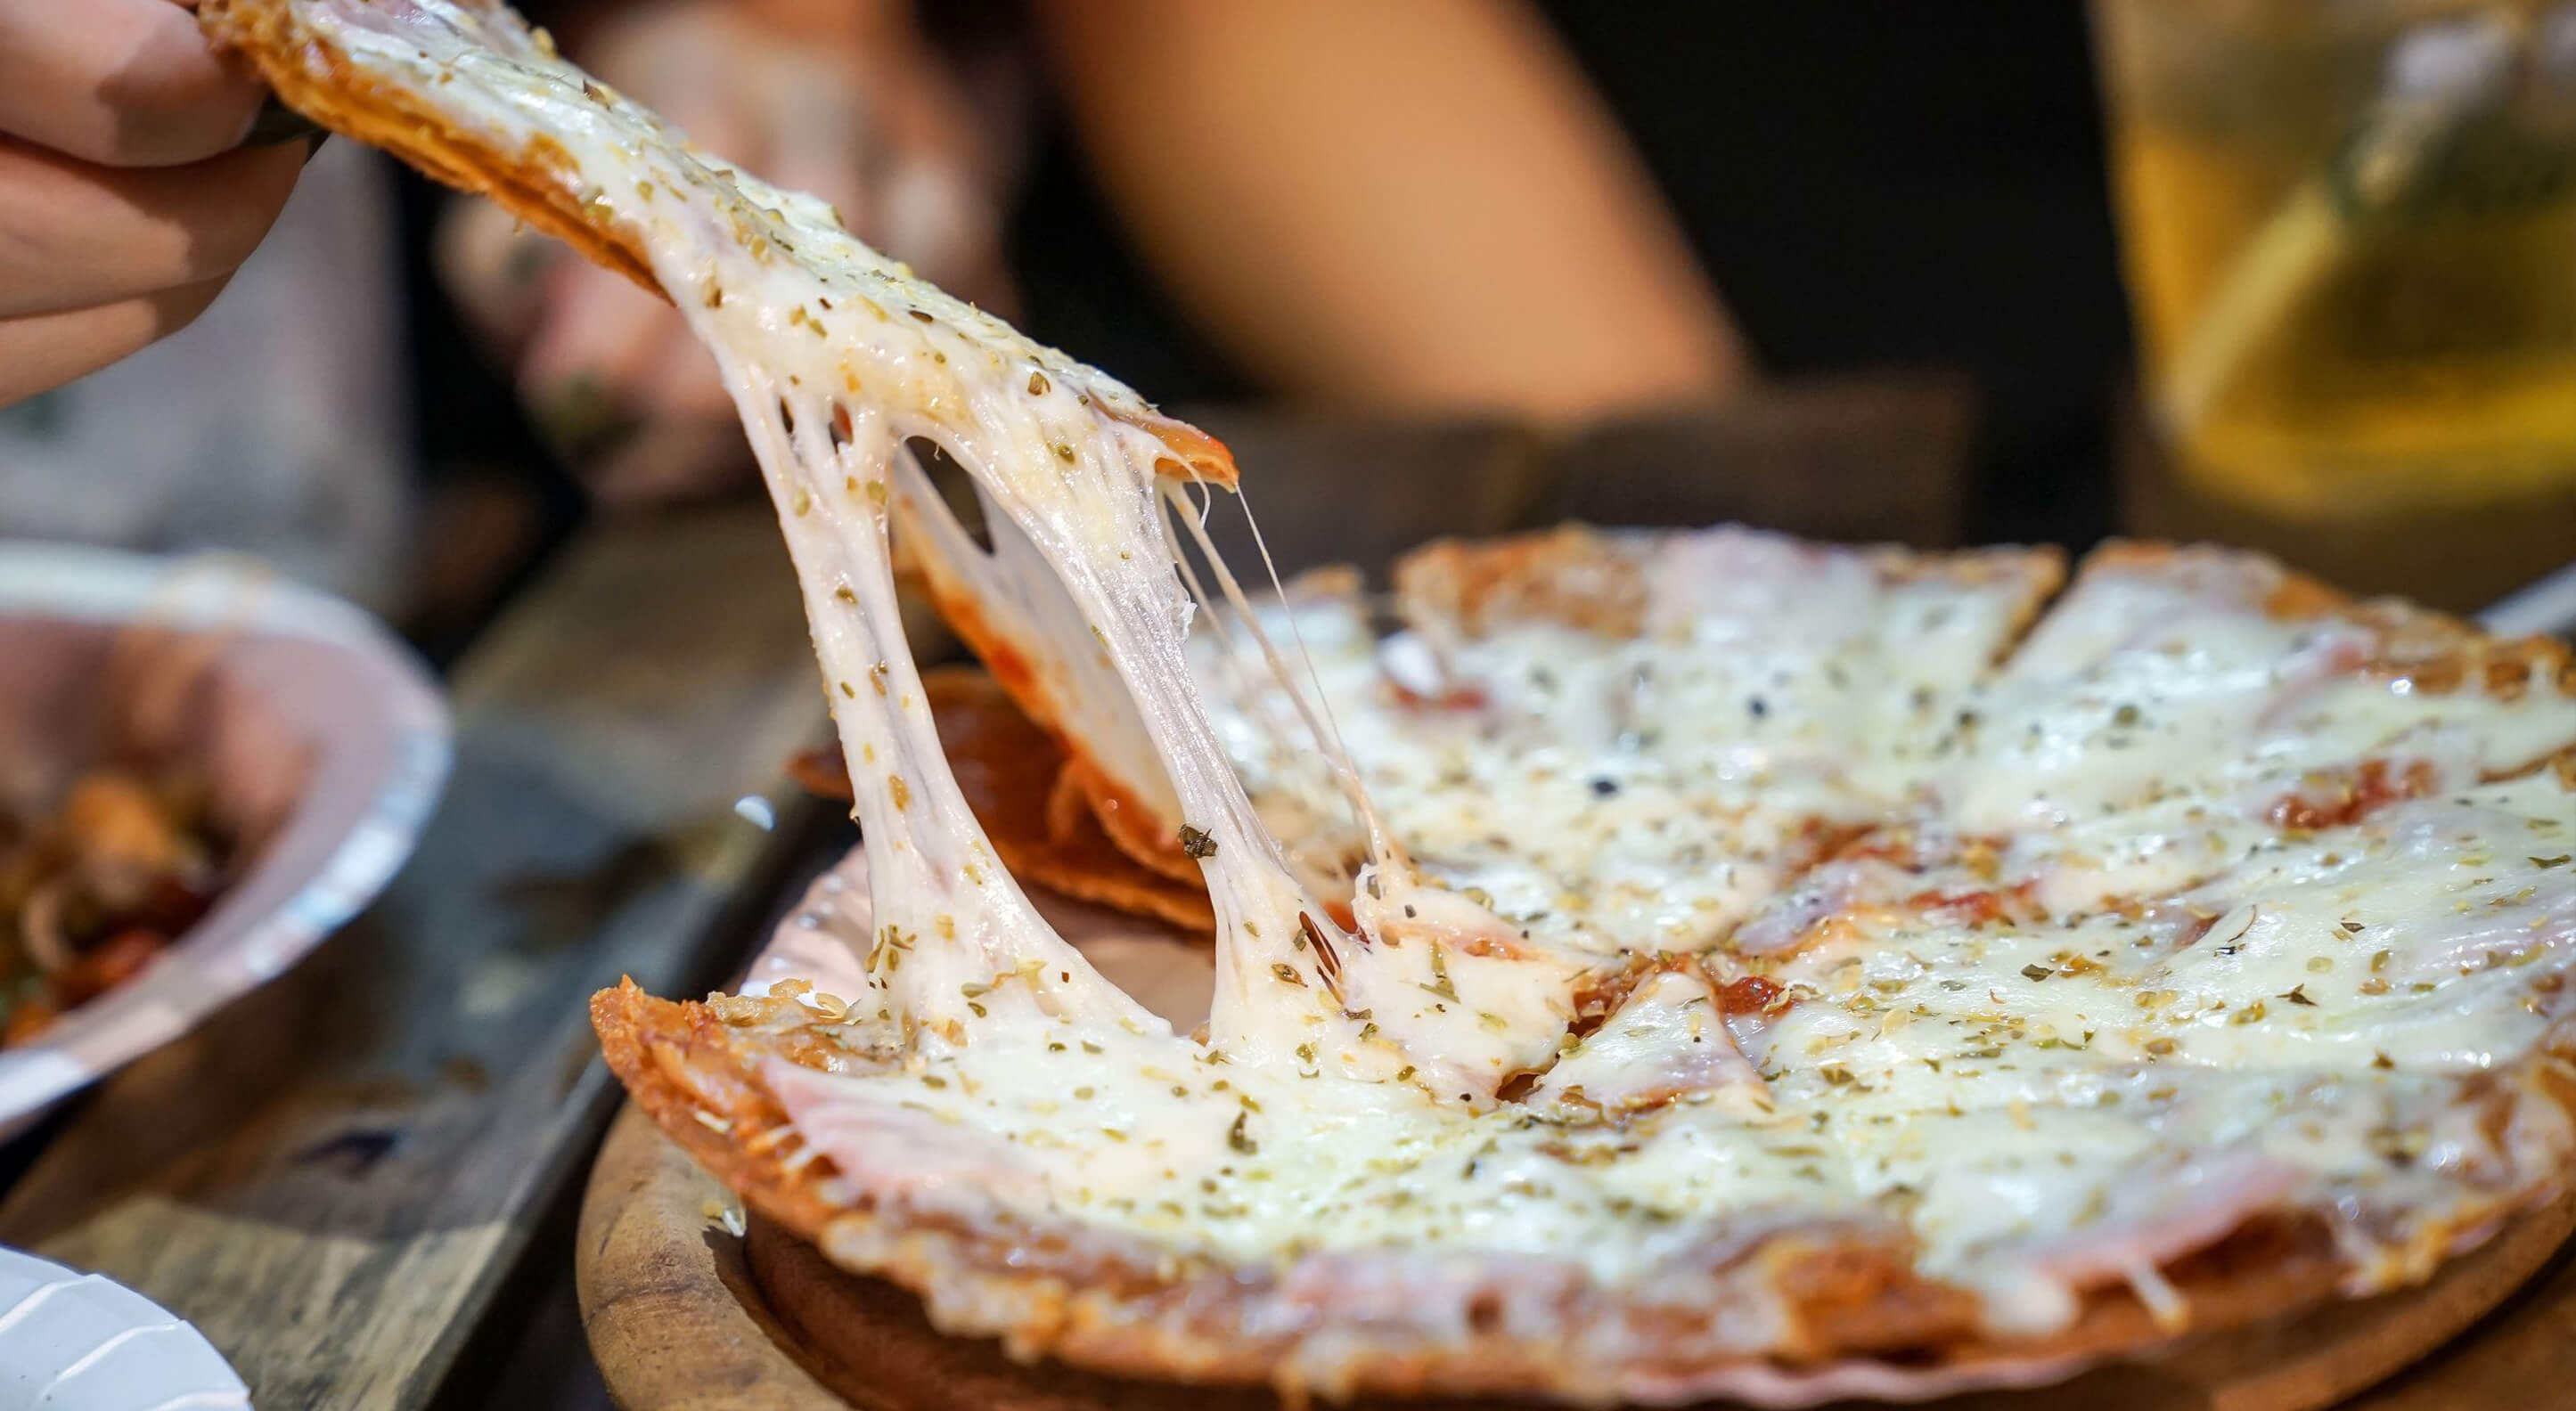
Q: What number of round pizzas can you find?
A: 1